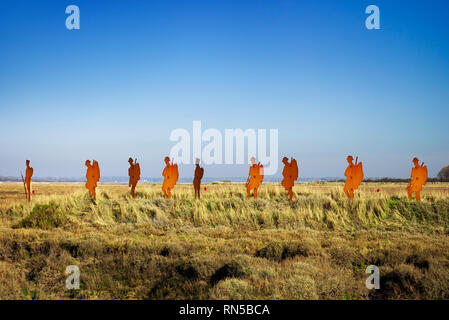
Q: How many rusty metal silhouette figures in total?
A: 9